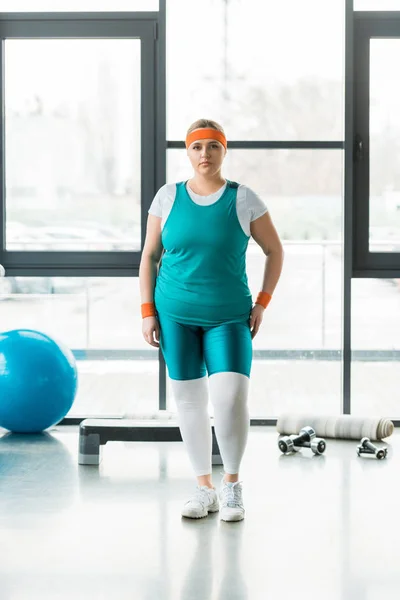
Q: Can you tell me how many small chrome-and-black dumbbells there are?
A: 4